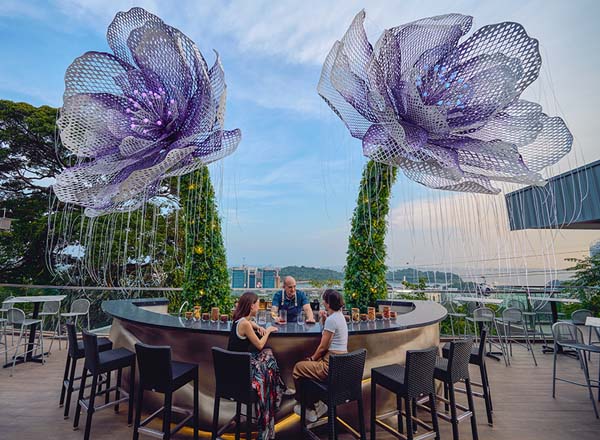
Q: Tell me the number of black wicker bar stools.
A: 8